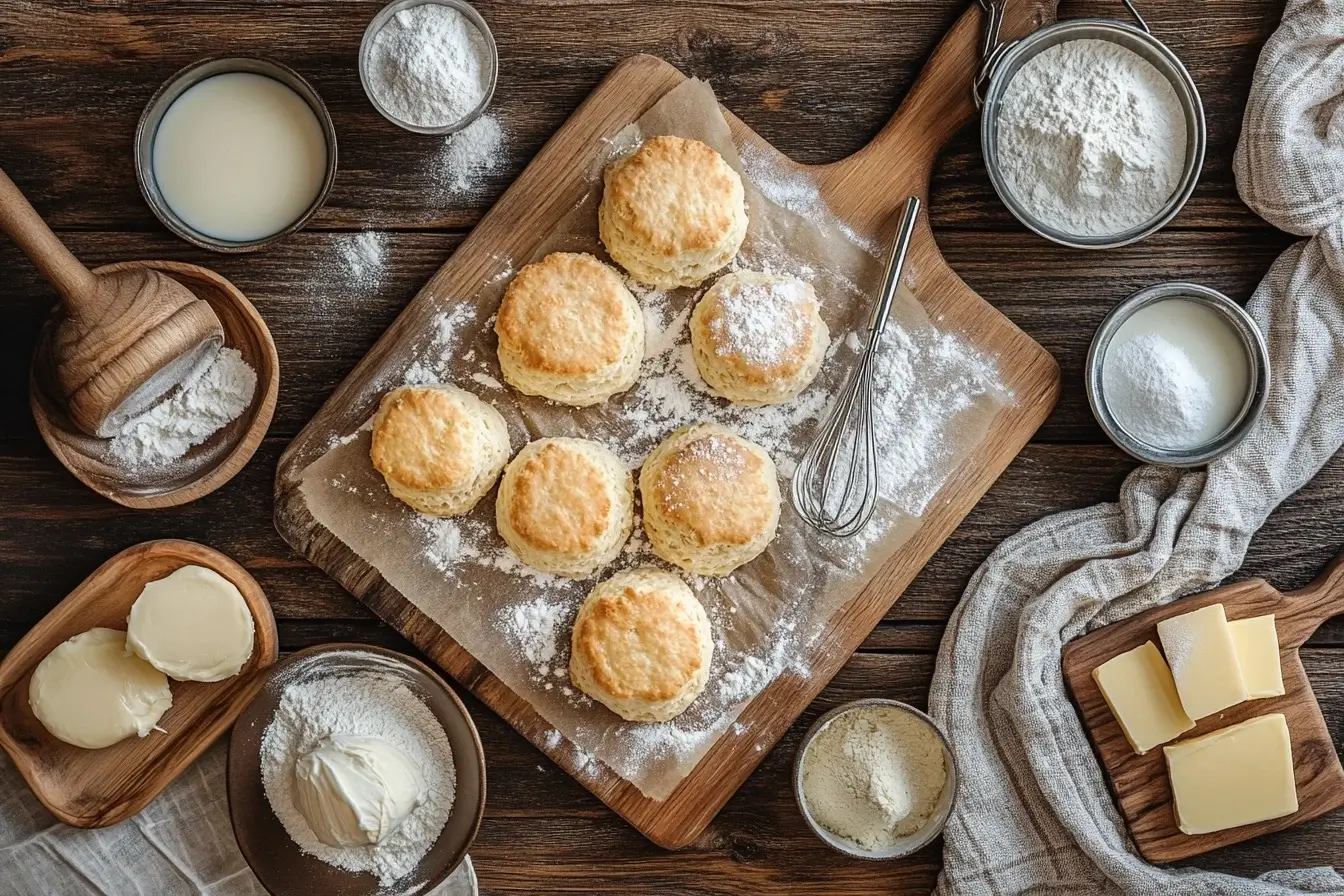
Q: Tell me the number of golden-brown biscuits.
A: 7